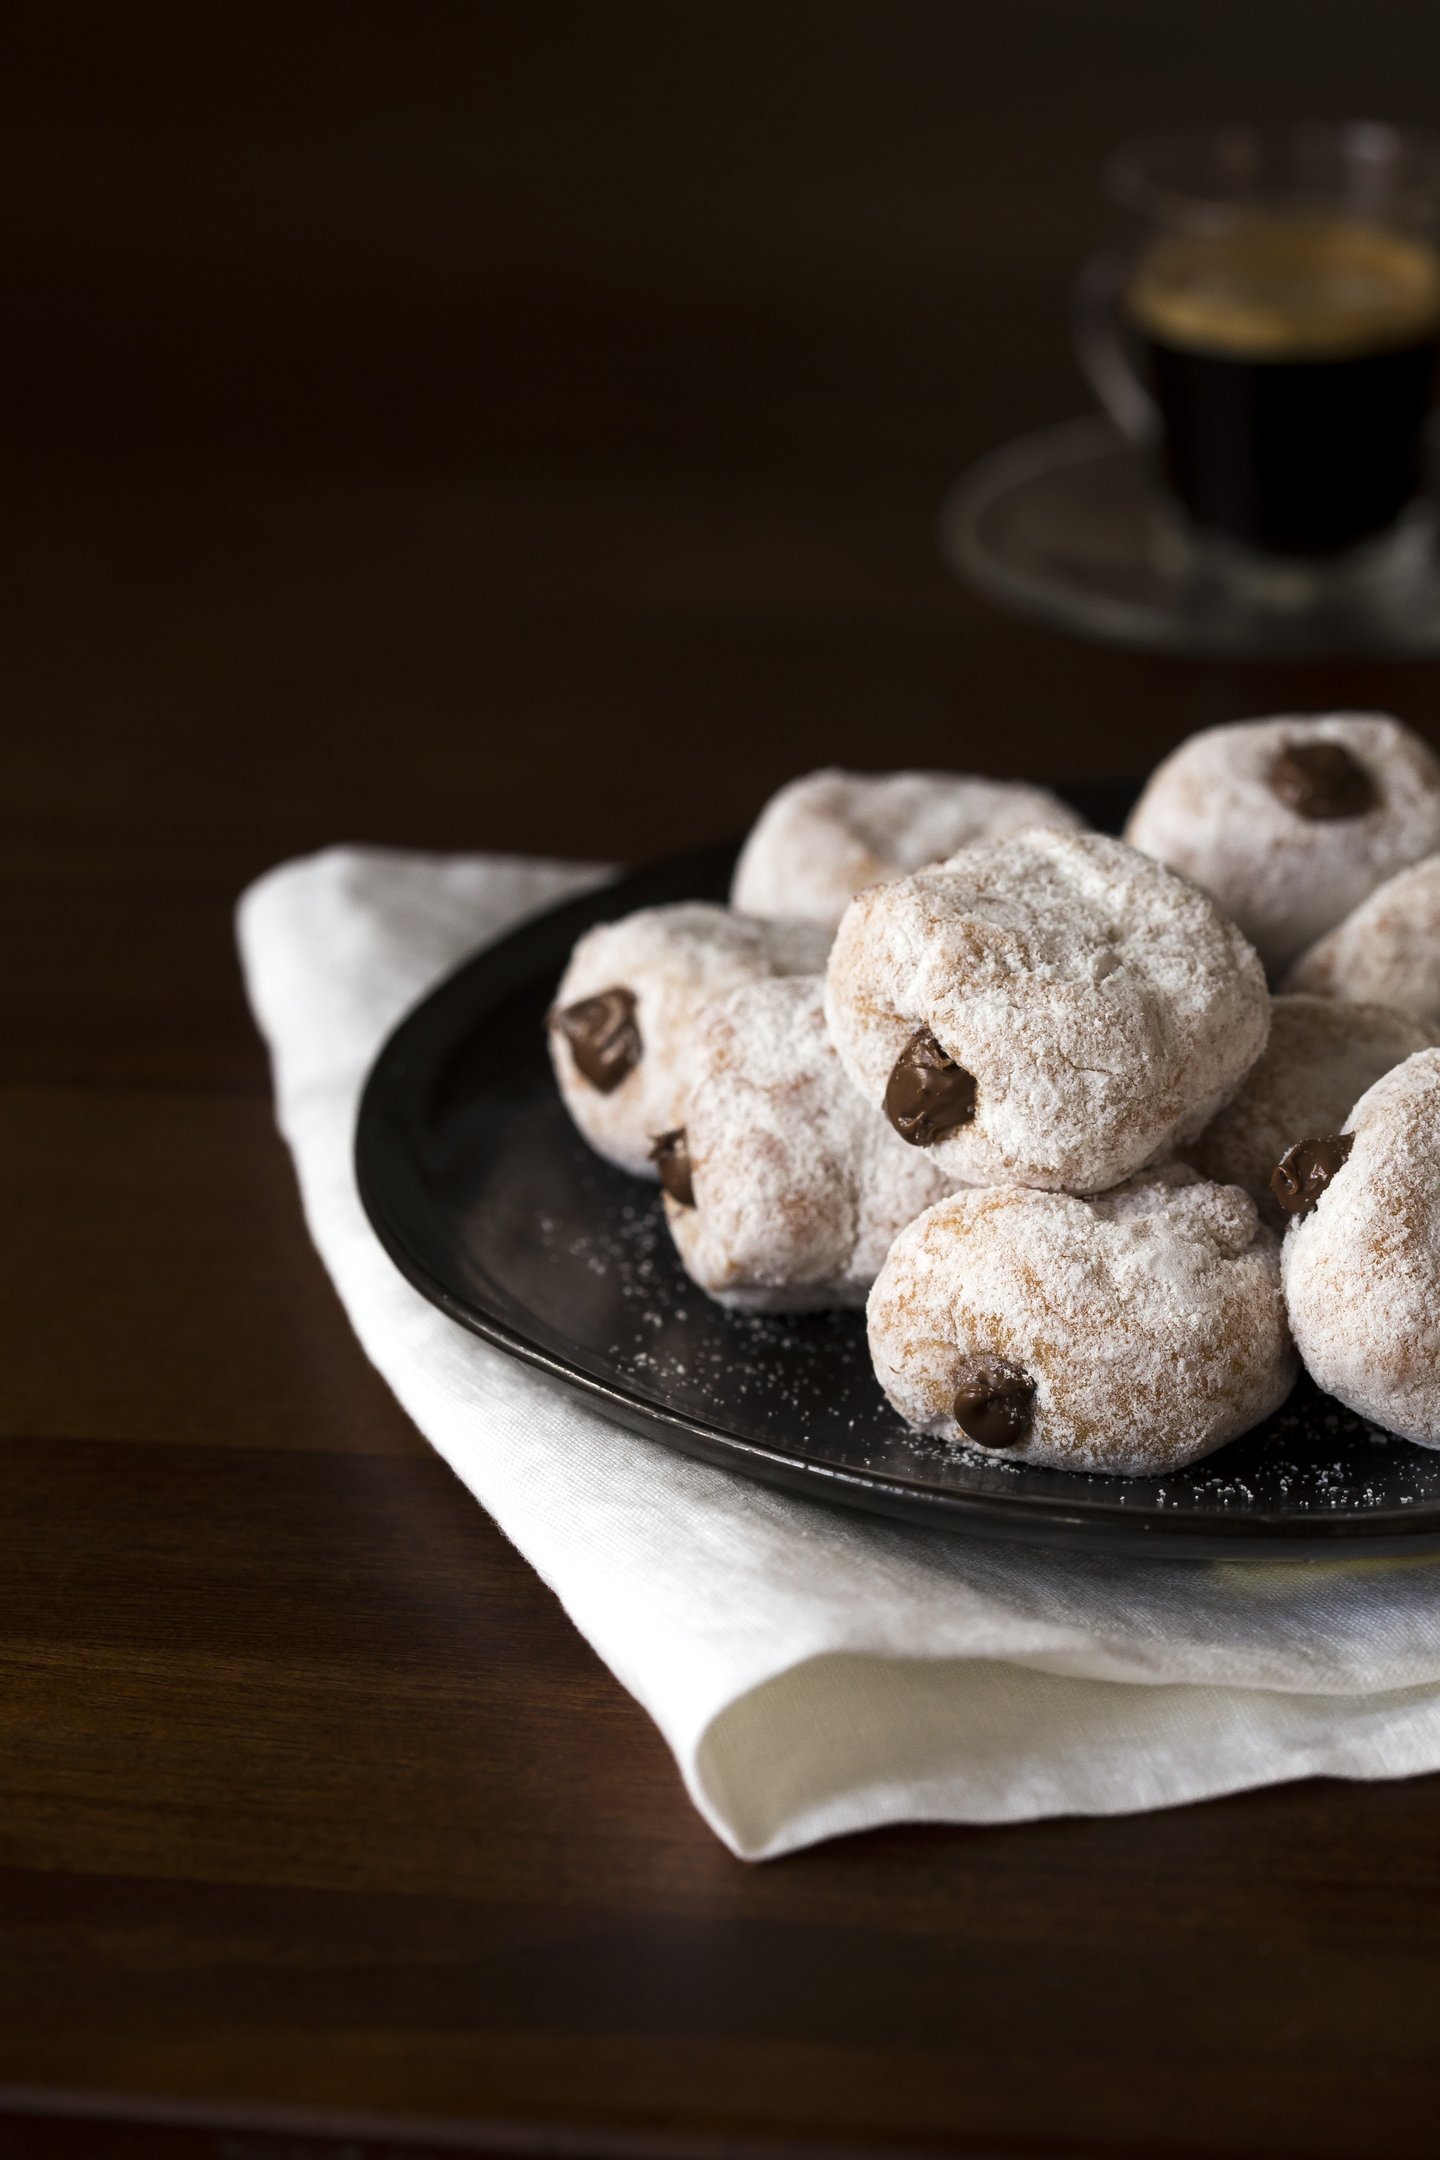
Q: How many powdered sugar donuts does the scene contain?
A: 9